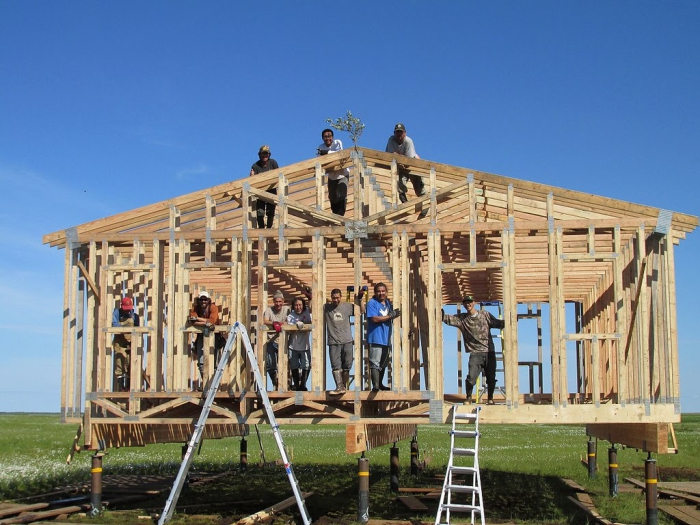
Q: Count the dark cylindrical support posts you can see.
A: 9